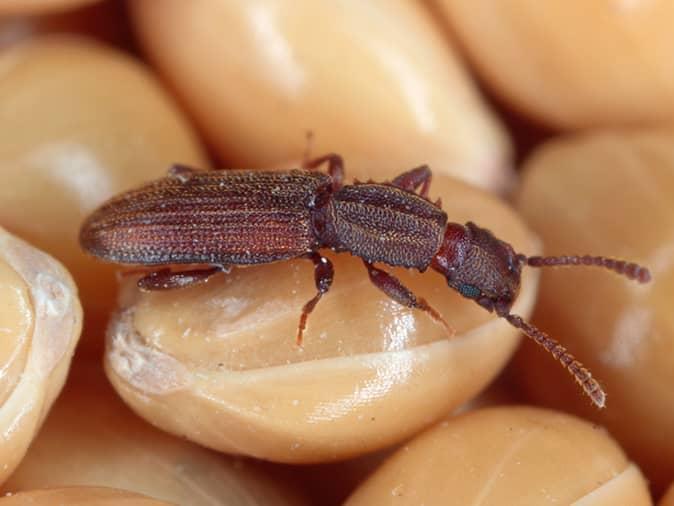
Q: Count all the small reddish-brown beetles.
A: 1